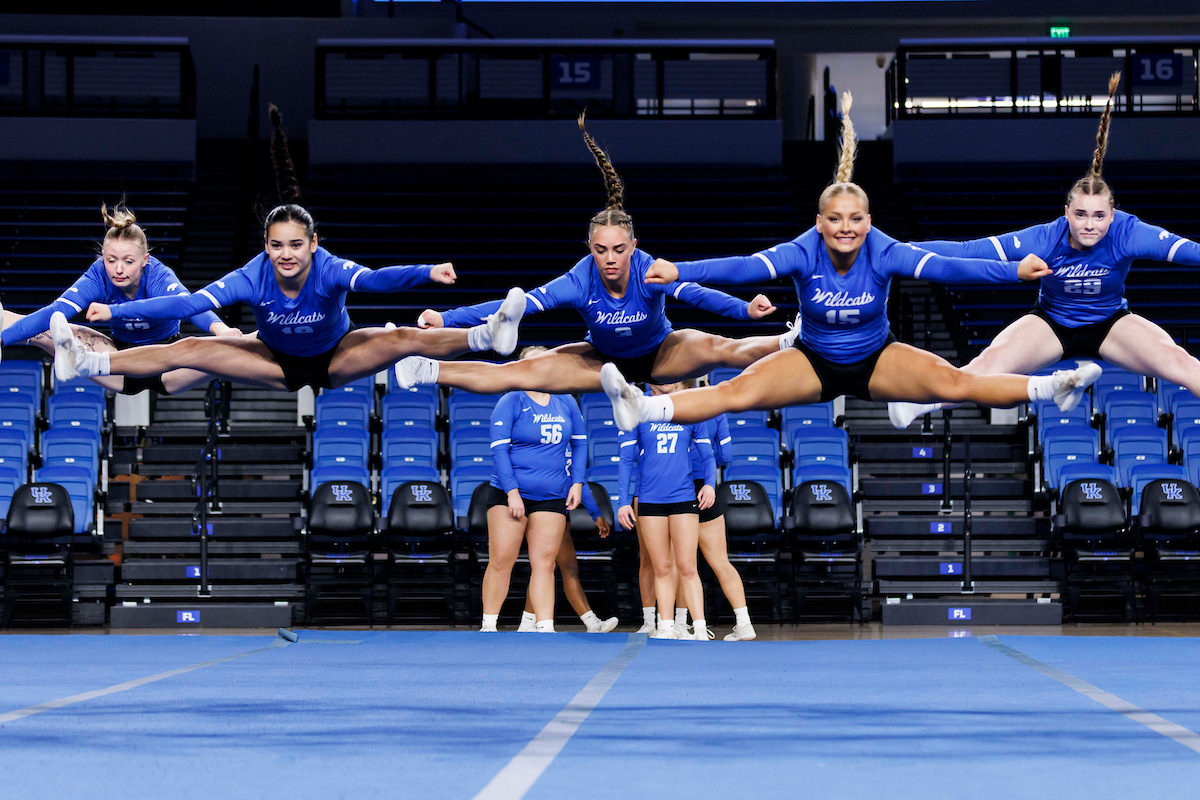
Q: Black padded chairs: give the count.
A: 9